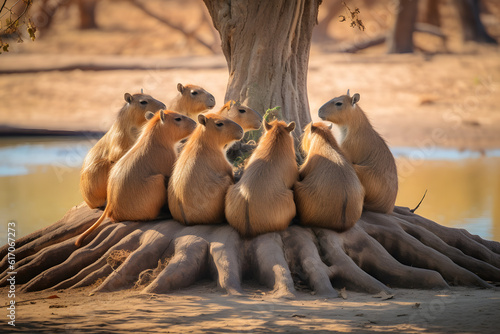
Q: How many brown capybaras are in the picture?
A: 8